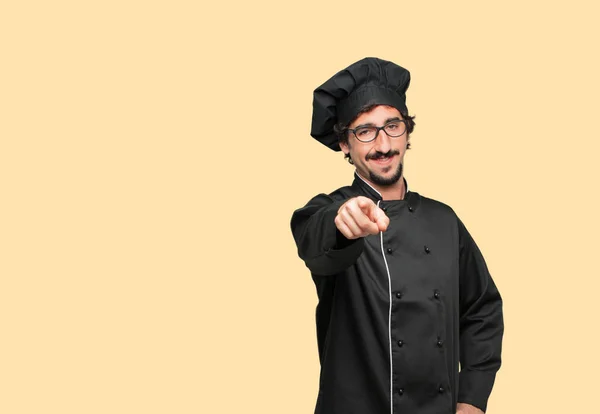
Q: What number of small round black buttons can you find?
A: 10